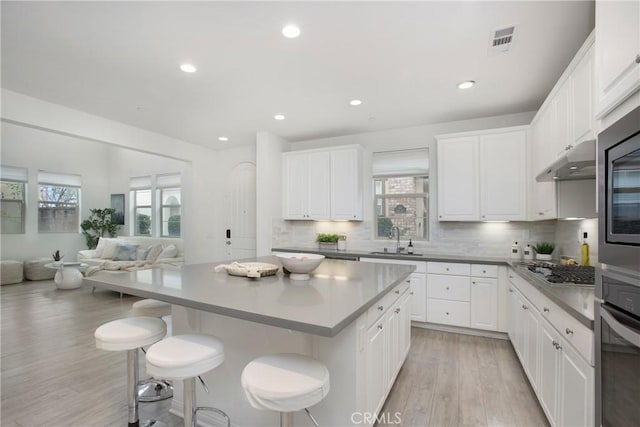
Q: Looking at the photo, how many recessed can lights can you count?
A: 6